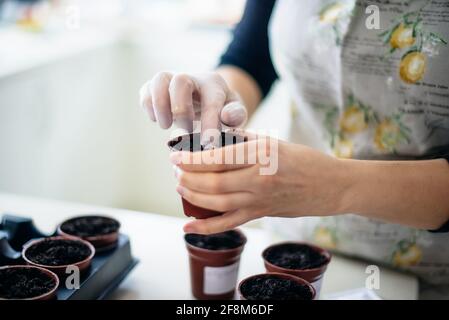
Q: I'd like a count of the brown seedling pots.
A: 7